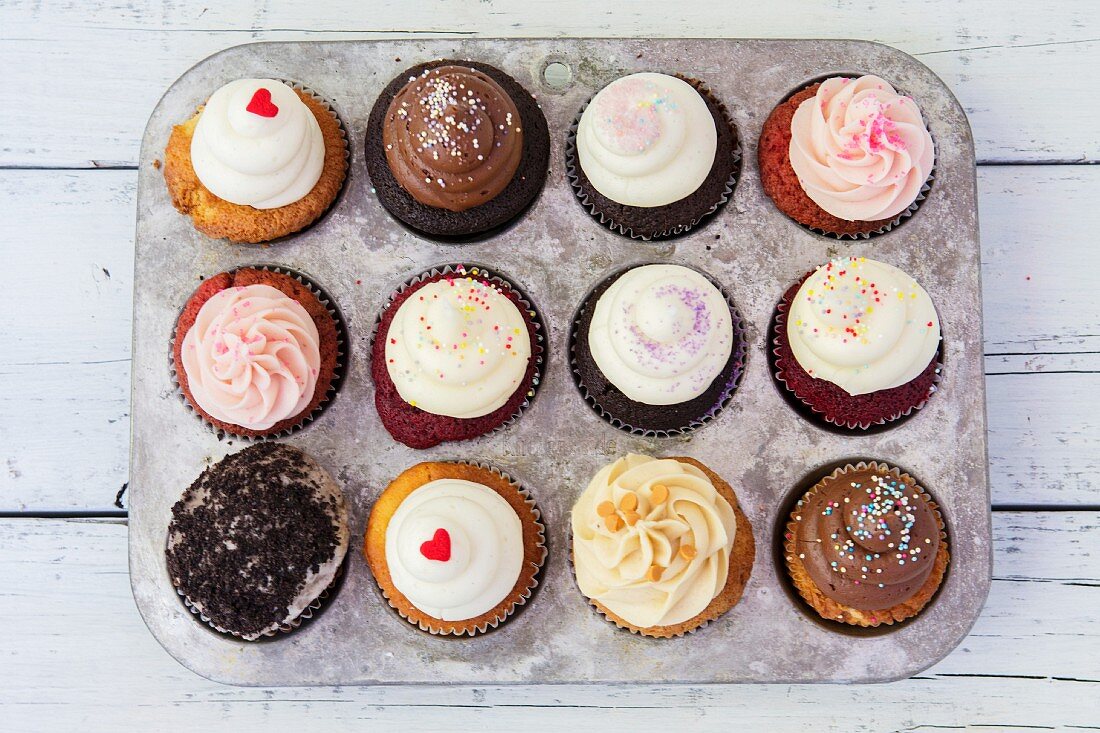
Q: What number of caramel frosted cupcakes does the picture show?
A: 1